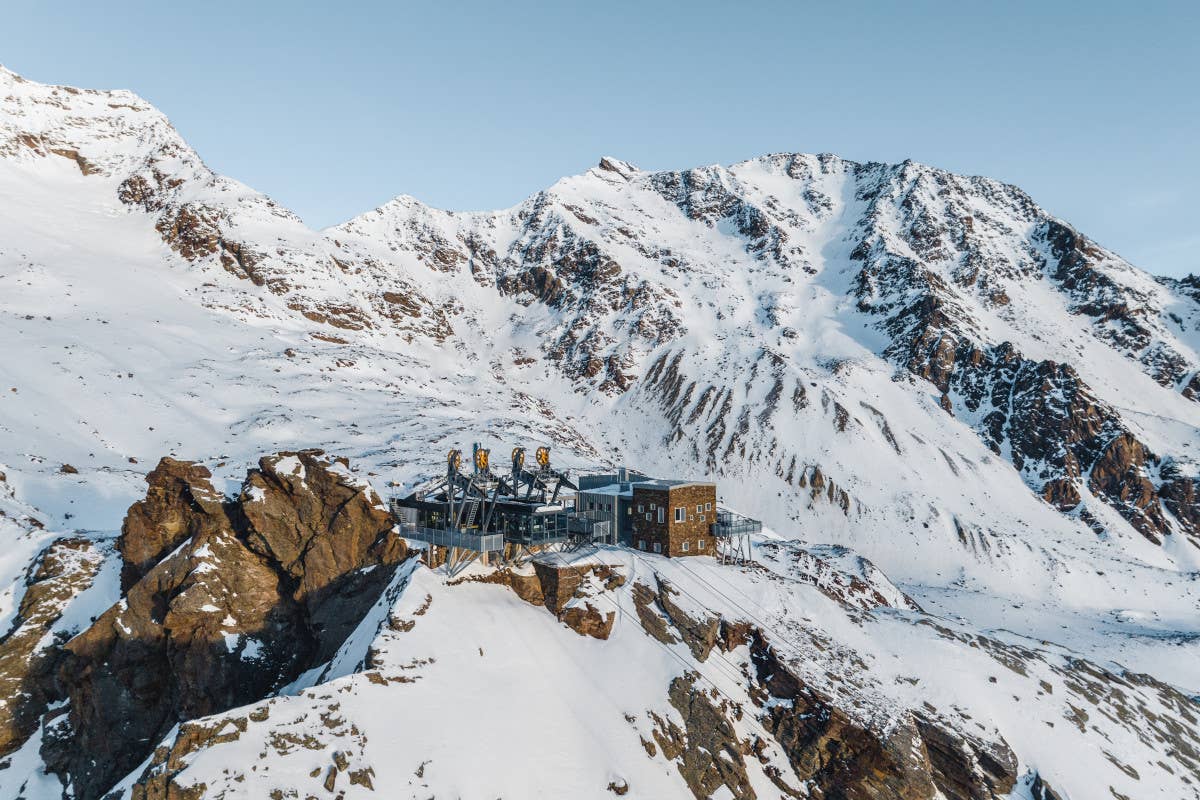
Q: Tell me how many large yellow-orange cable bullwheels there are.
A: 4